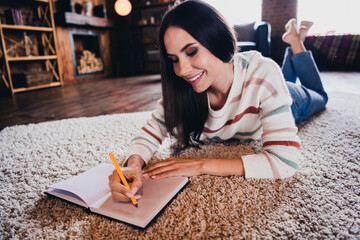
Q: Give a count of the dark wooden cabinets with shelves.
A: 1